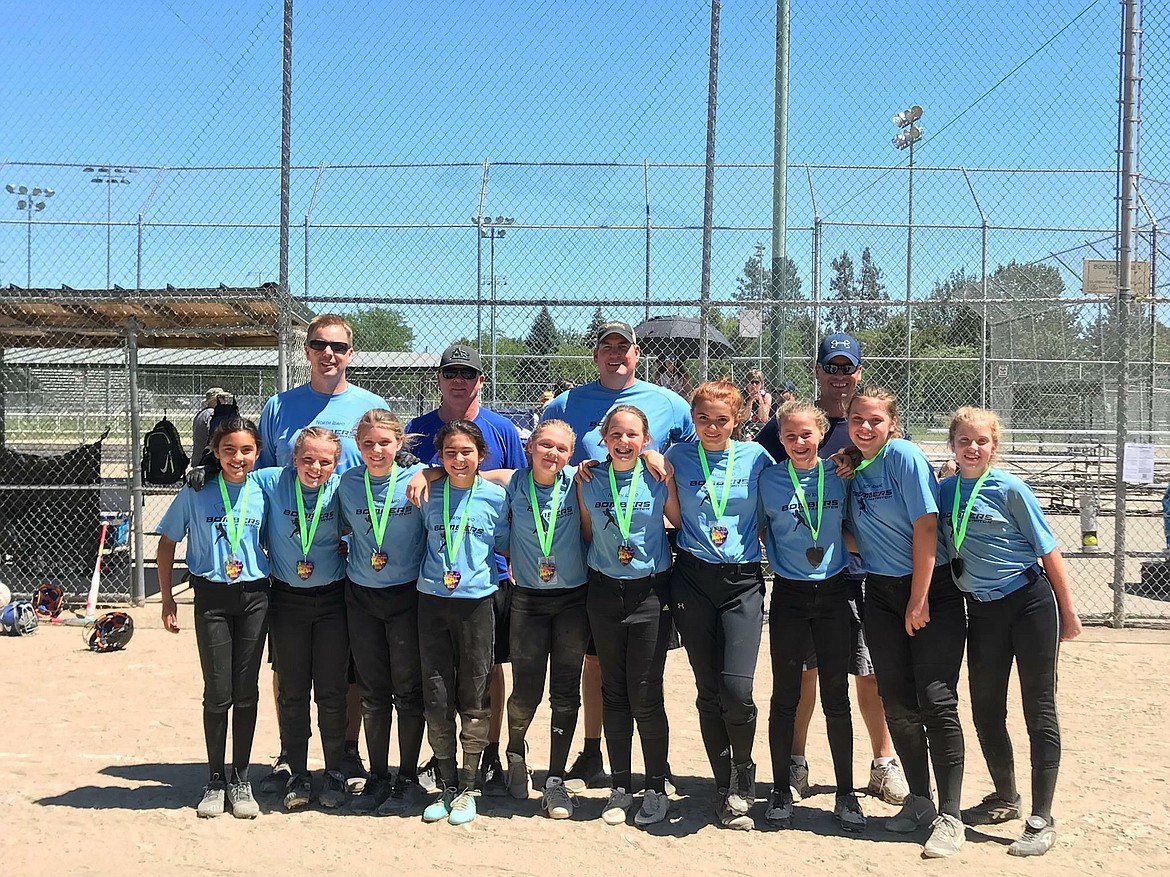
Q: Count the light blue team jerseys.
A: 12